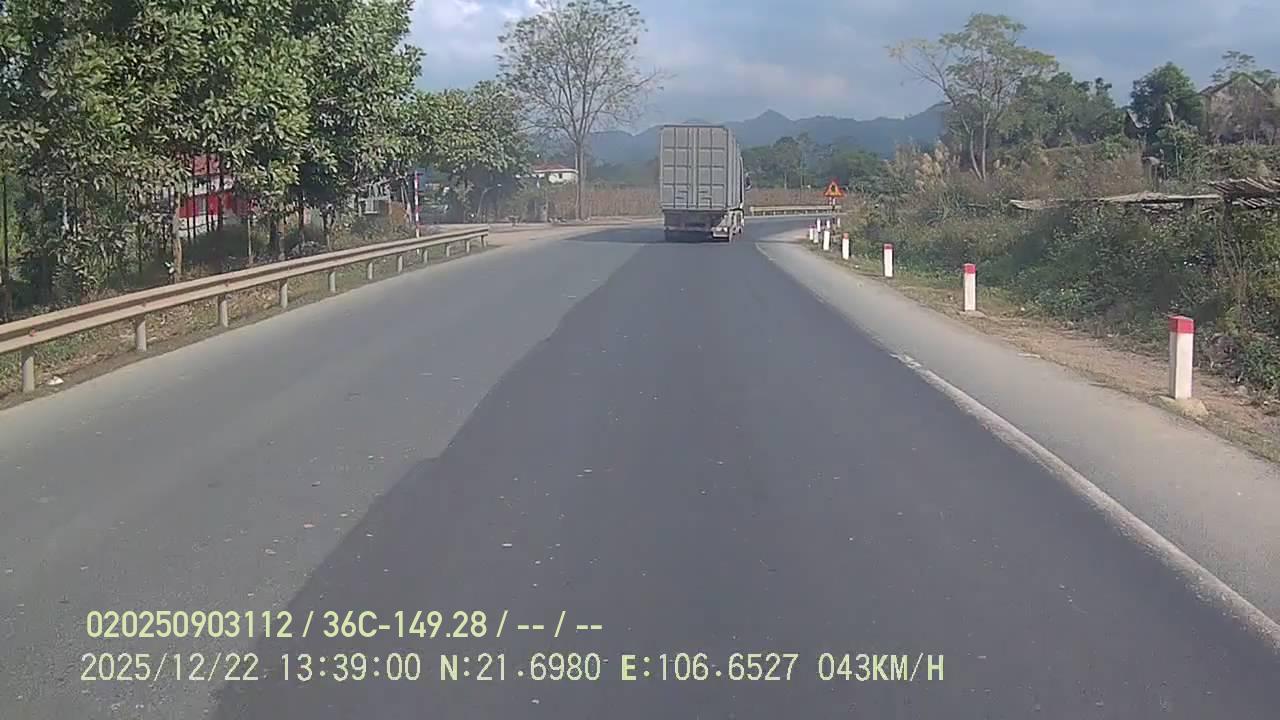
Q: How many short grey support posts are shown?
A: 11